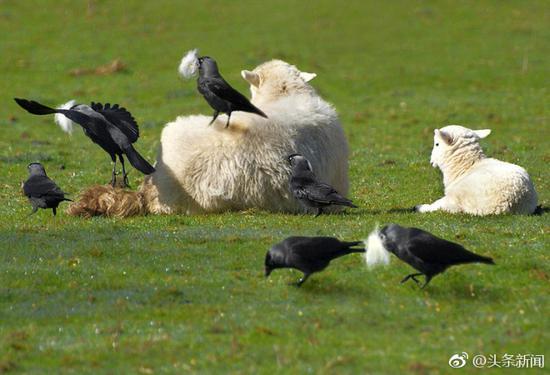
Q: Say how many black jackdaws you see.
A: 6